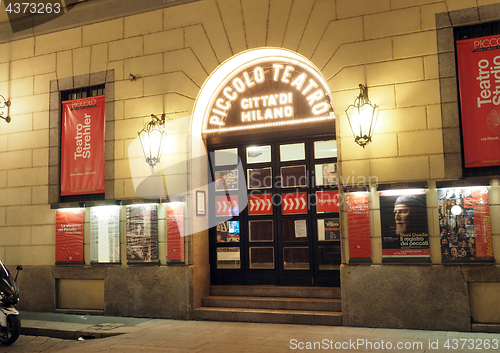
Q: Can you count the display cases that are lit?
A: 7